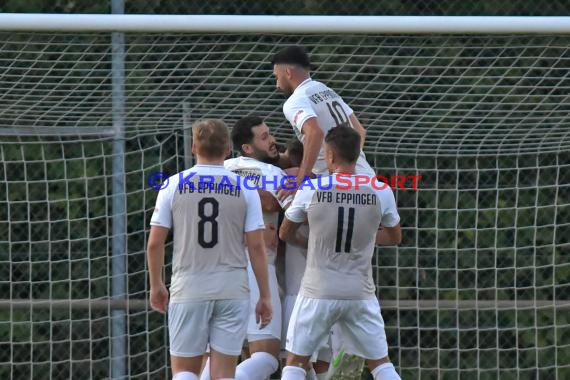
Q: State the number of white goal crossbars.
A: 1